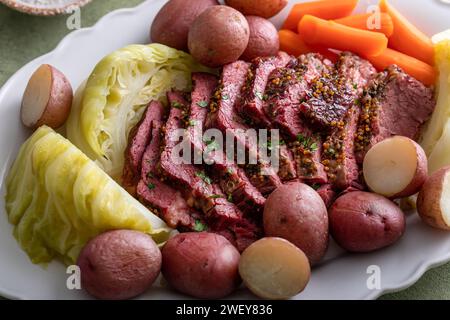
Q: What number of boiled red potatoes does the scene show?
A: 12